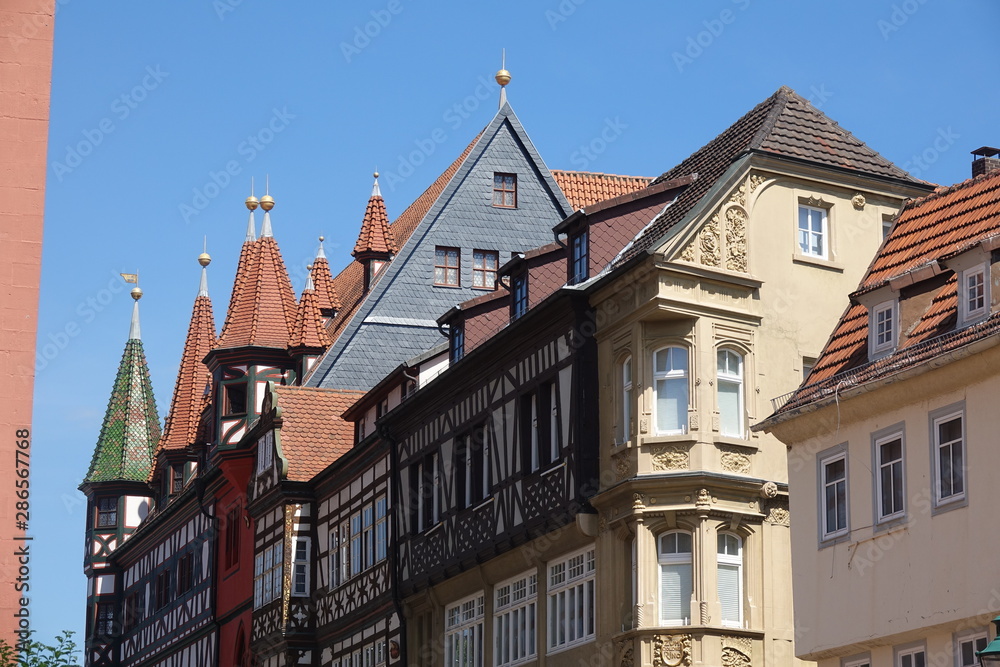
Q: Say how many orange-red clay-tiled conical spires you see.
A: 6